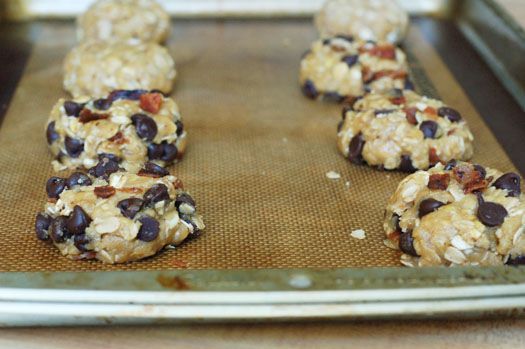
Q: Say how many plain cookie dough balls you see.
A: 3